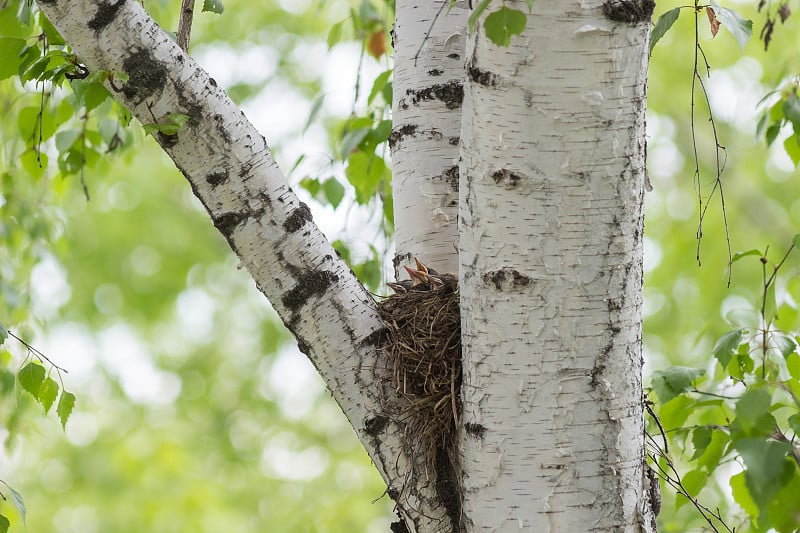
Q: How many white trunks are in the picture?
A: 3